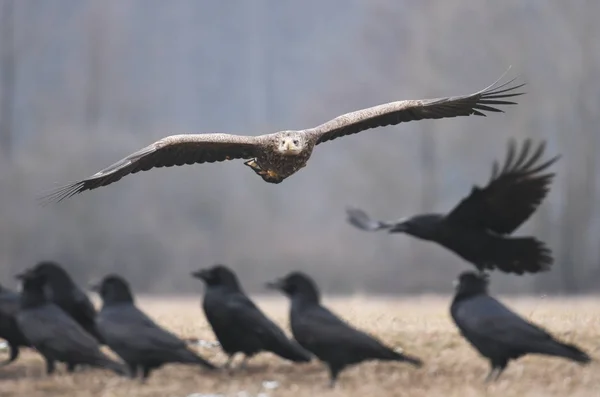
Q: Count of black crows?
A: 8